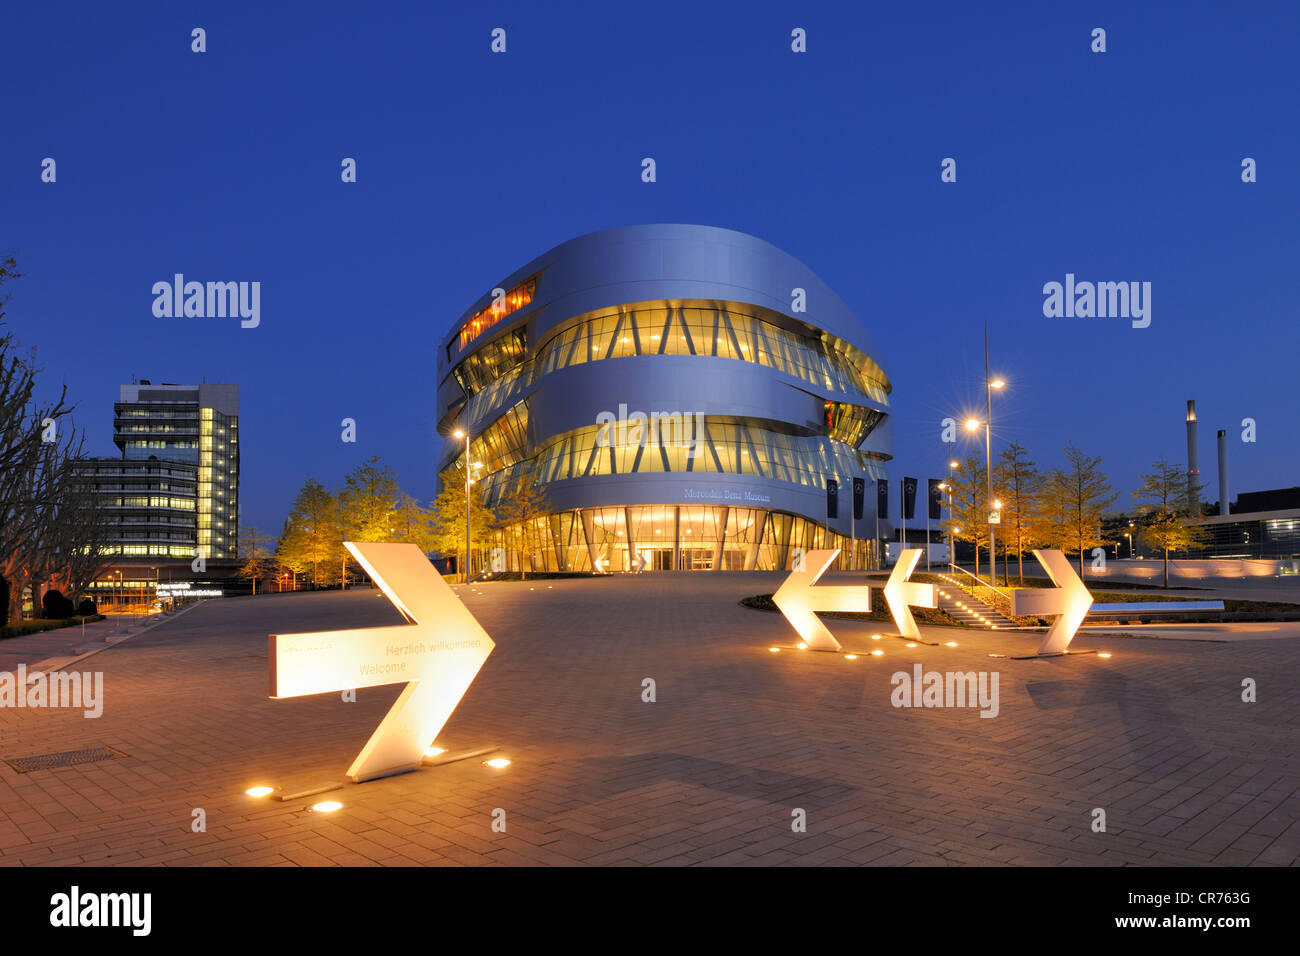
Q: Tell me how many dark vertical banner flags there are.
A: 5